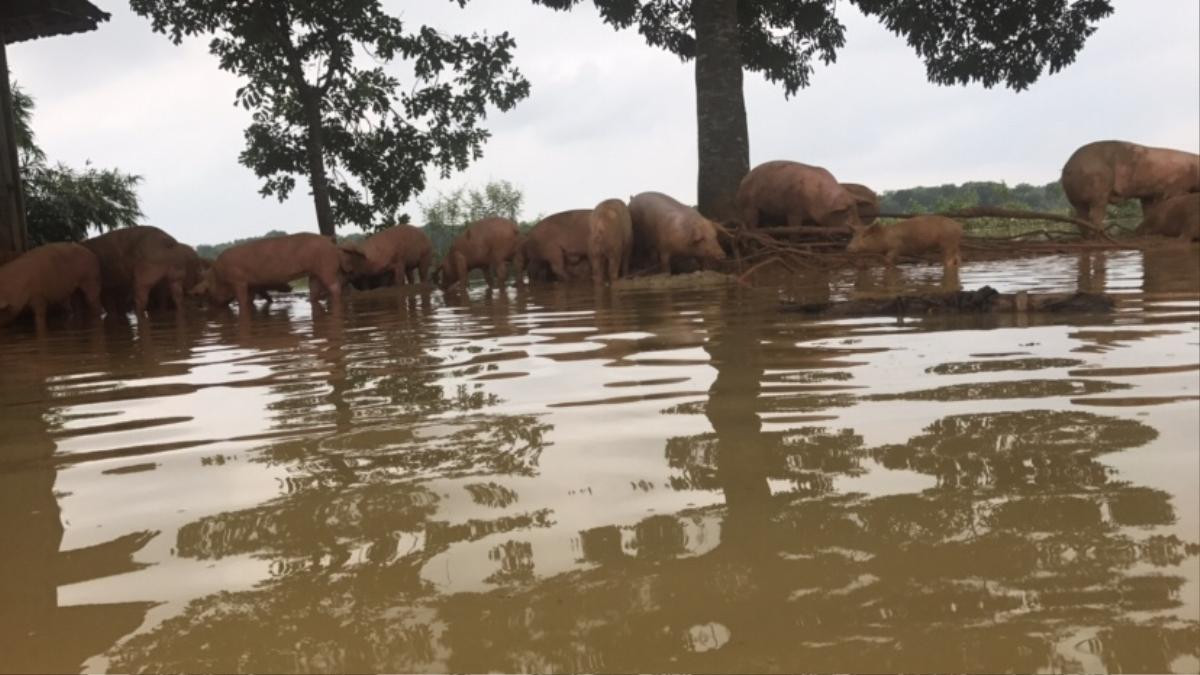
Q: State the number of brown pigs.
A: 14